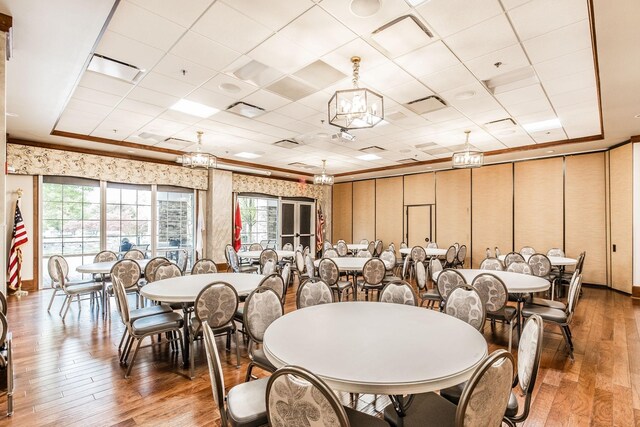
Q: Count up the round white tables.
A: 9